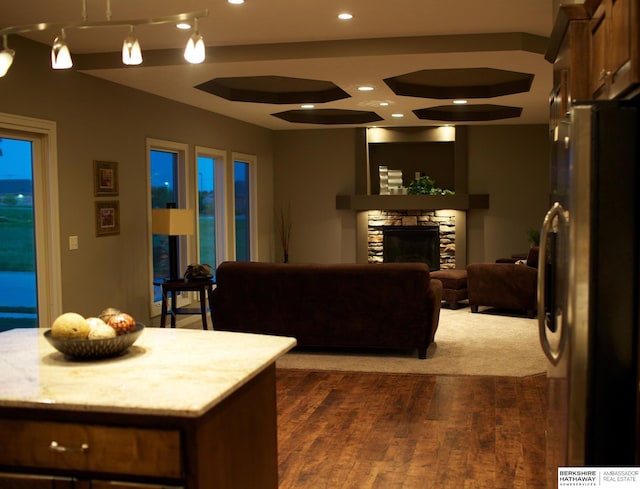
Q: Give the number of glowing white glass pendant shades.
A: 4